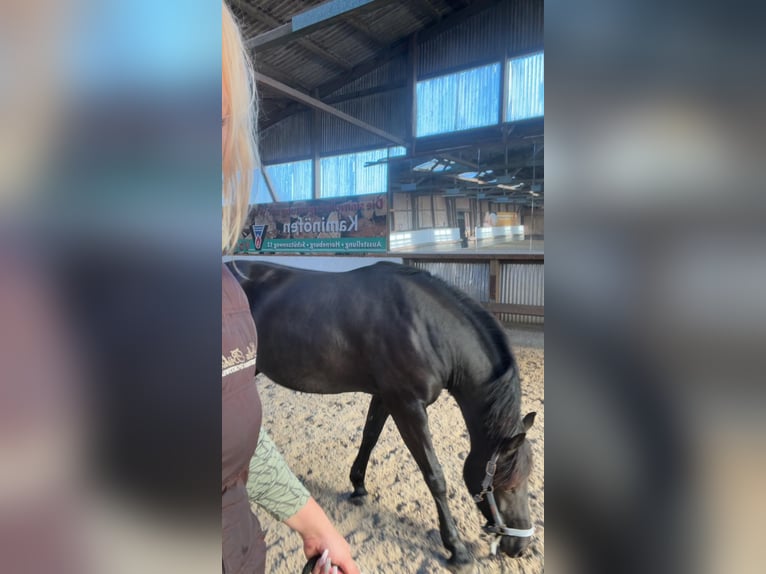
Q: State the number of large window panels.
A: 4